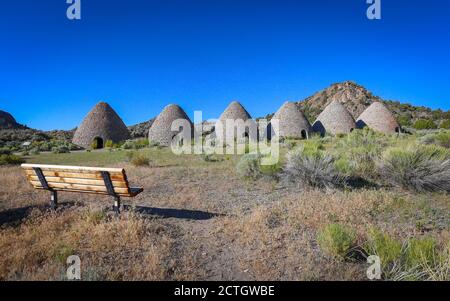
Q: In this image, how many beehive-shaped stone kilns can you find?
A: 6